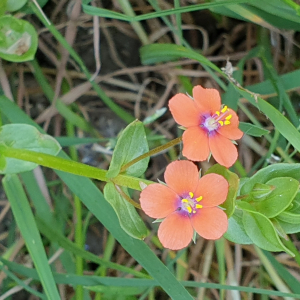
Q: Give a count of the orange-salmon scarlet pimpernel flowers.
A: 2